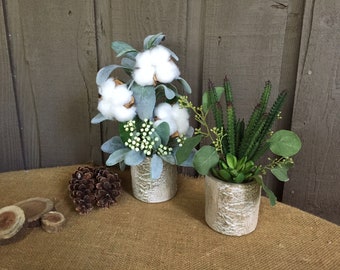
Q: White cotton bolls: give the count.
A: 3